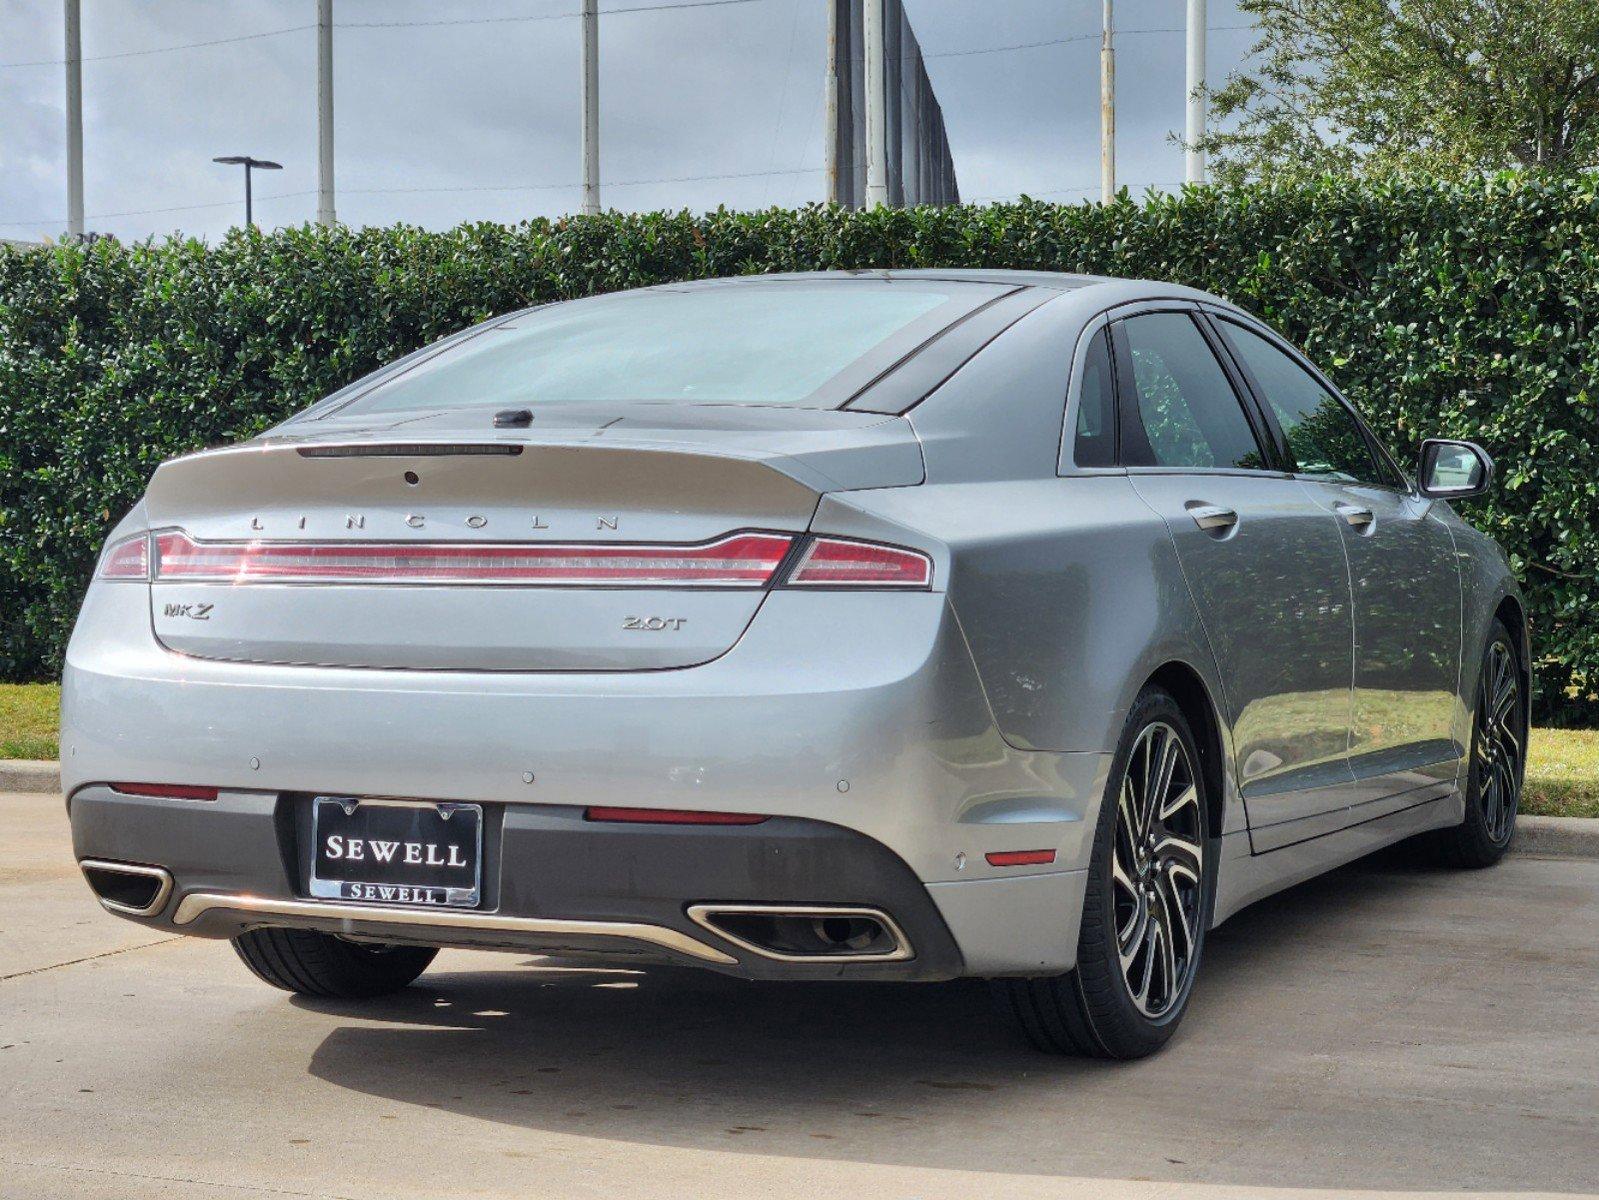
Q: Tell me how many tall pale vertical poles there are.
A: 7